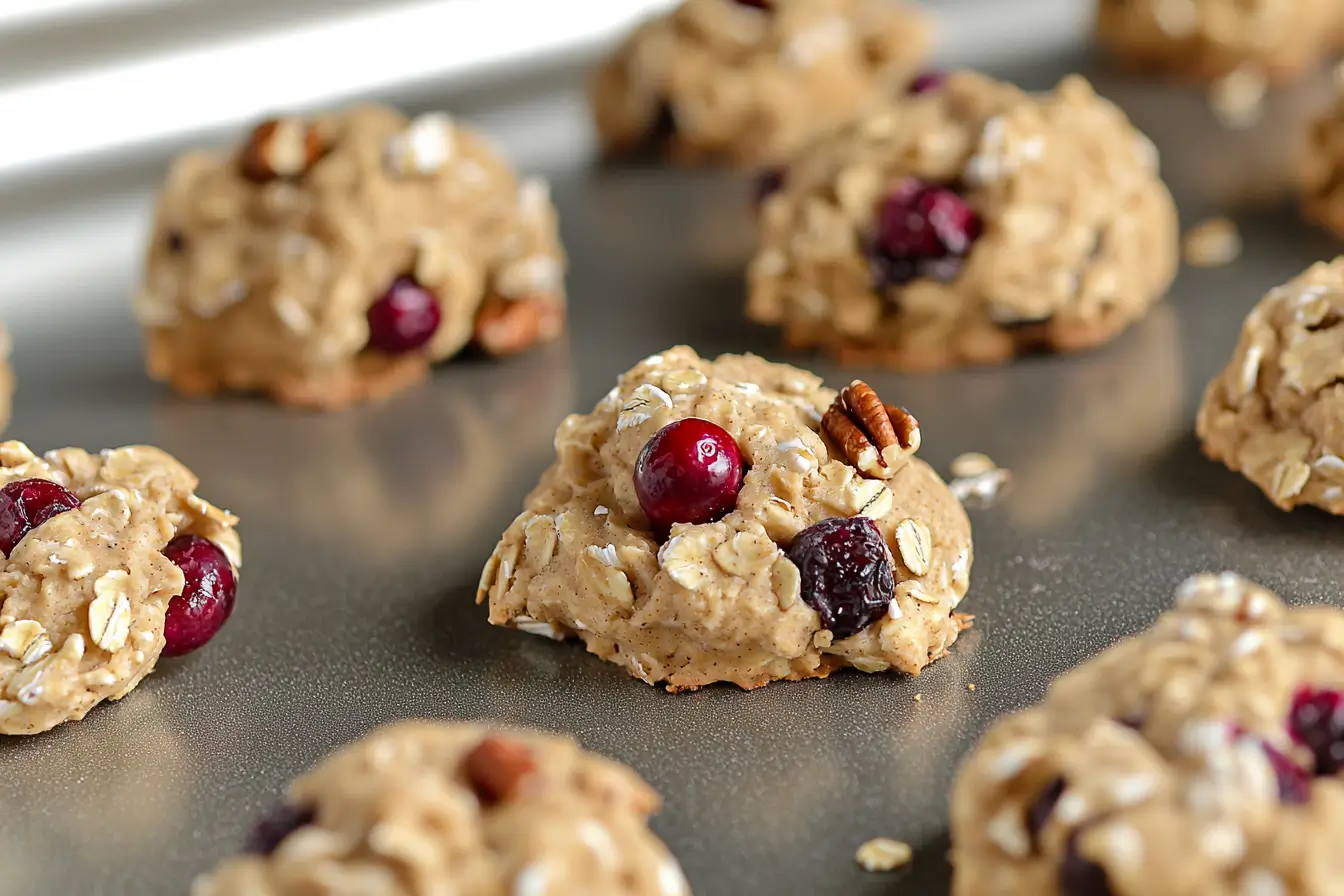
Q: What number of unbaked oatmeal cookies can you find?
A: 11